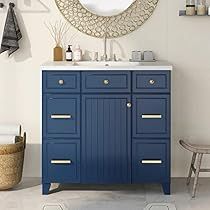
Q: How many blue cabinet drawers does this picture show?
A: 7